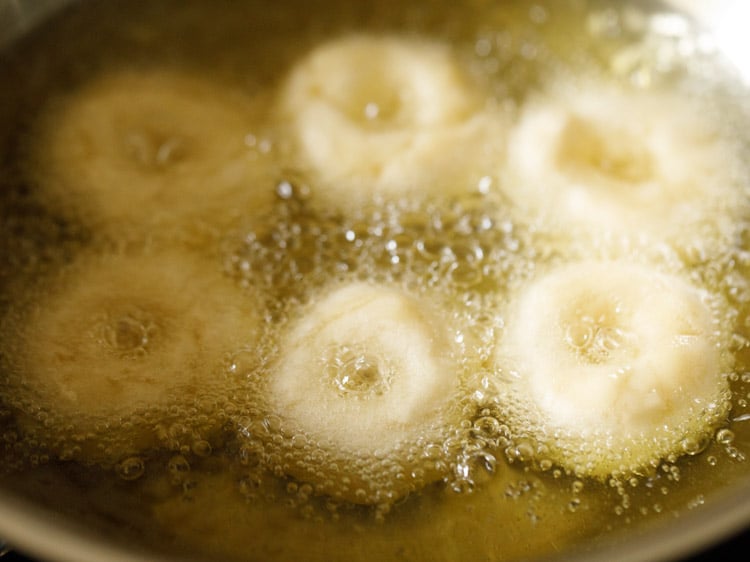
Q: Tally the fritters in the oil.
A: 6